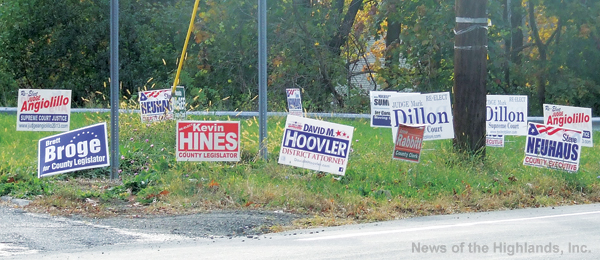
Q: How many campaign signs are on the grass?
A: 14